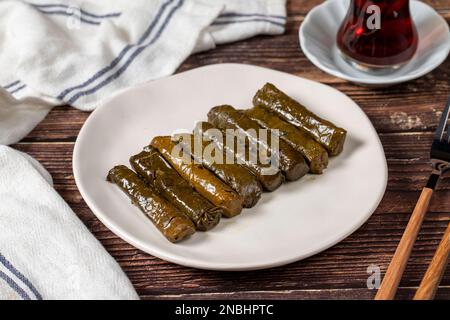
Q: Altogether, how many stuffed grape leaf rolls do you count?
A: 8